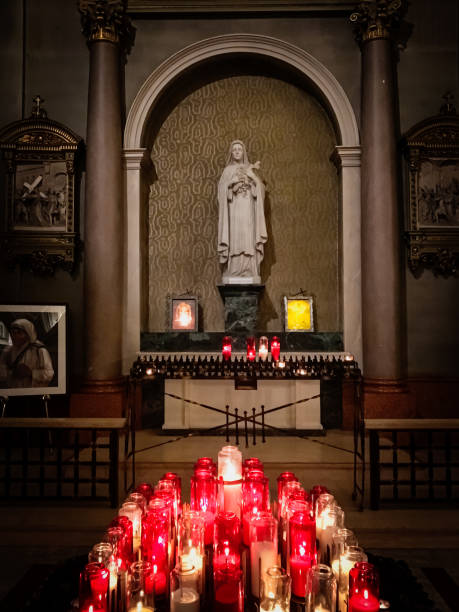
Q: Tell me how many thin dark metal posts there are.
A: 5